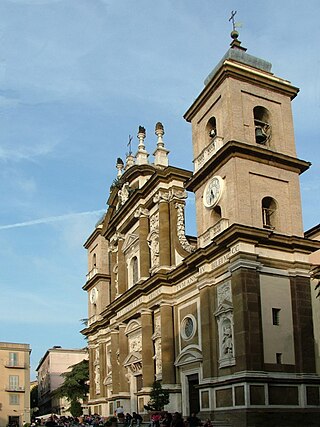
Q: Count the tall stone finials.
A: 3